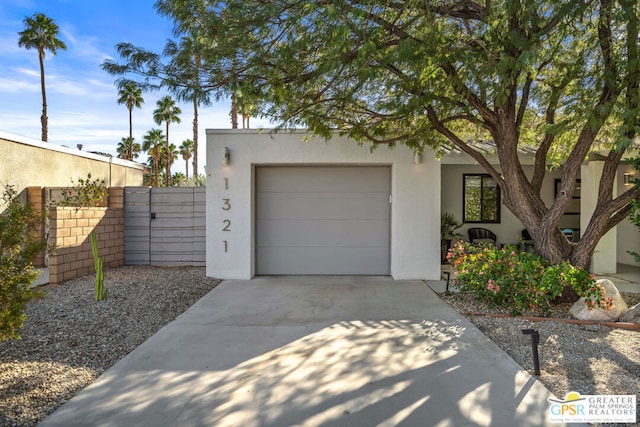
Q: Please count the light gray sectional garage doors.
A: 1